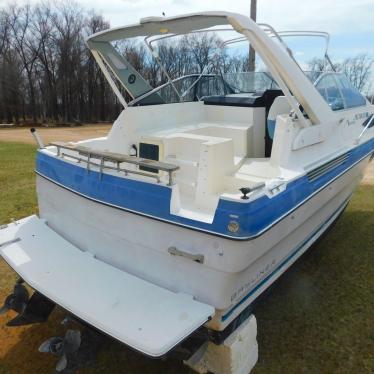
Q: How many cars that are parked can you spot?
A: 0